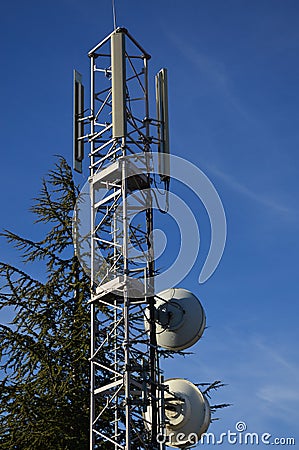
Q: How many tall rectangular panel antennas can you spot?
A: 3